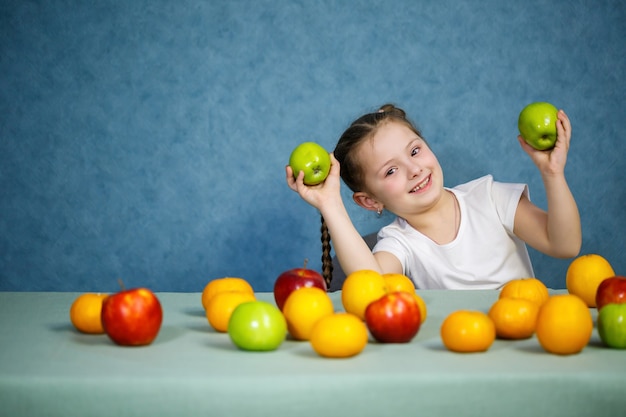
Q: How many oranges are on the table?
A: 13